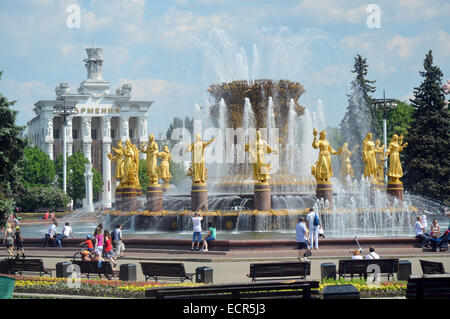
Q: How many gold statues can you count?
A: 12